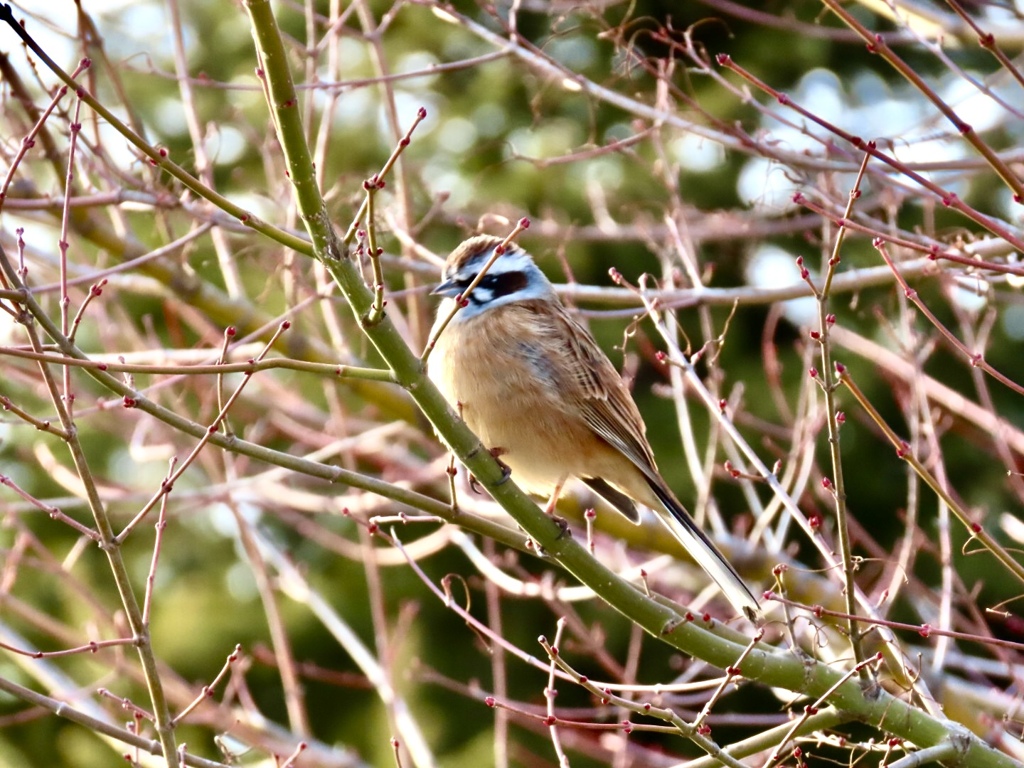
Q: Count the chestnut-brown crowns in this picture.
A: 1